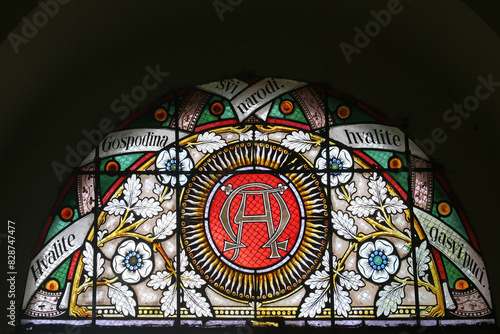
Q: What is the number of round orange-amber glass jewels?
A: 10